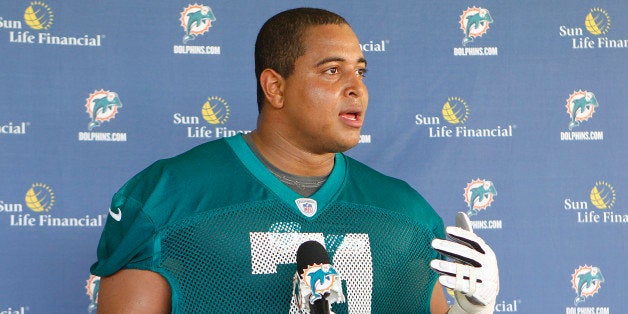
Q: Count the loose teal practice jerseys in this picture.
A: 1